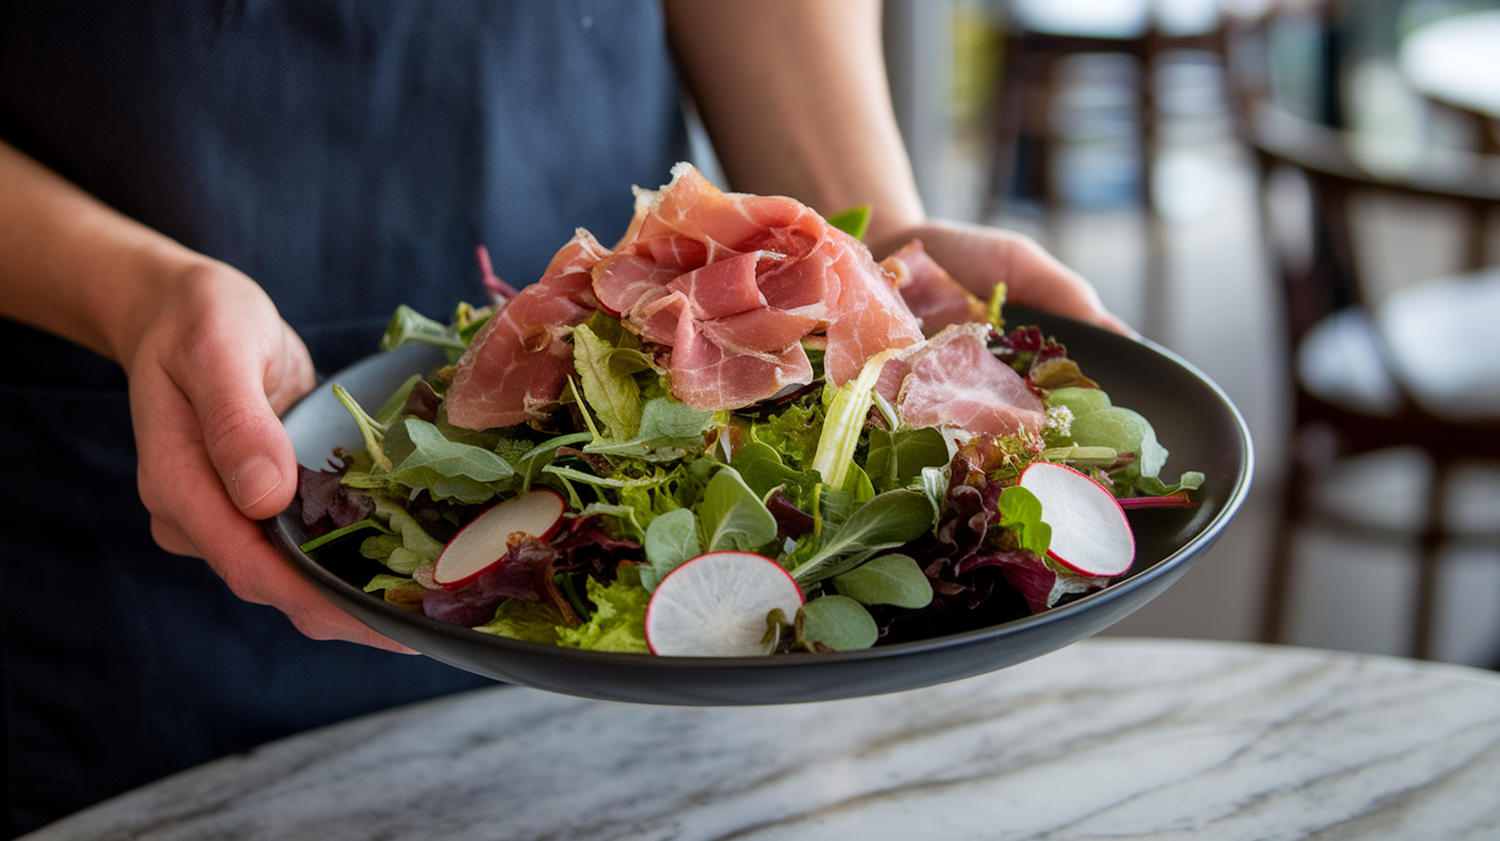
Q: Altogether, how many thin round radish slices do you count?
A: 3